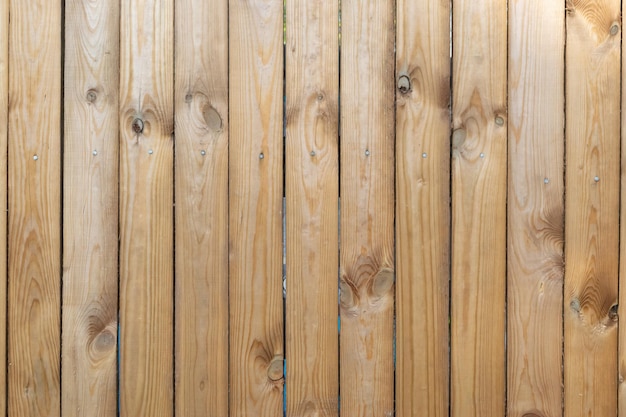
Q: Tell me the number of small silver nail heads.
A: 11